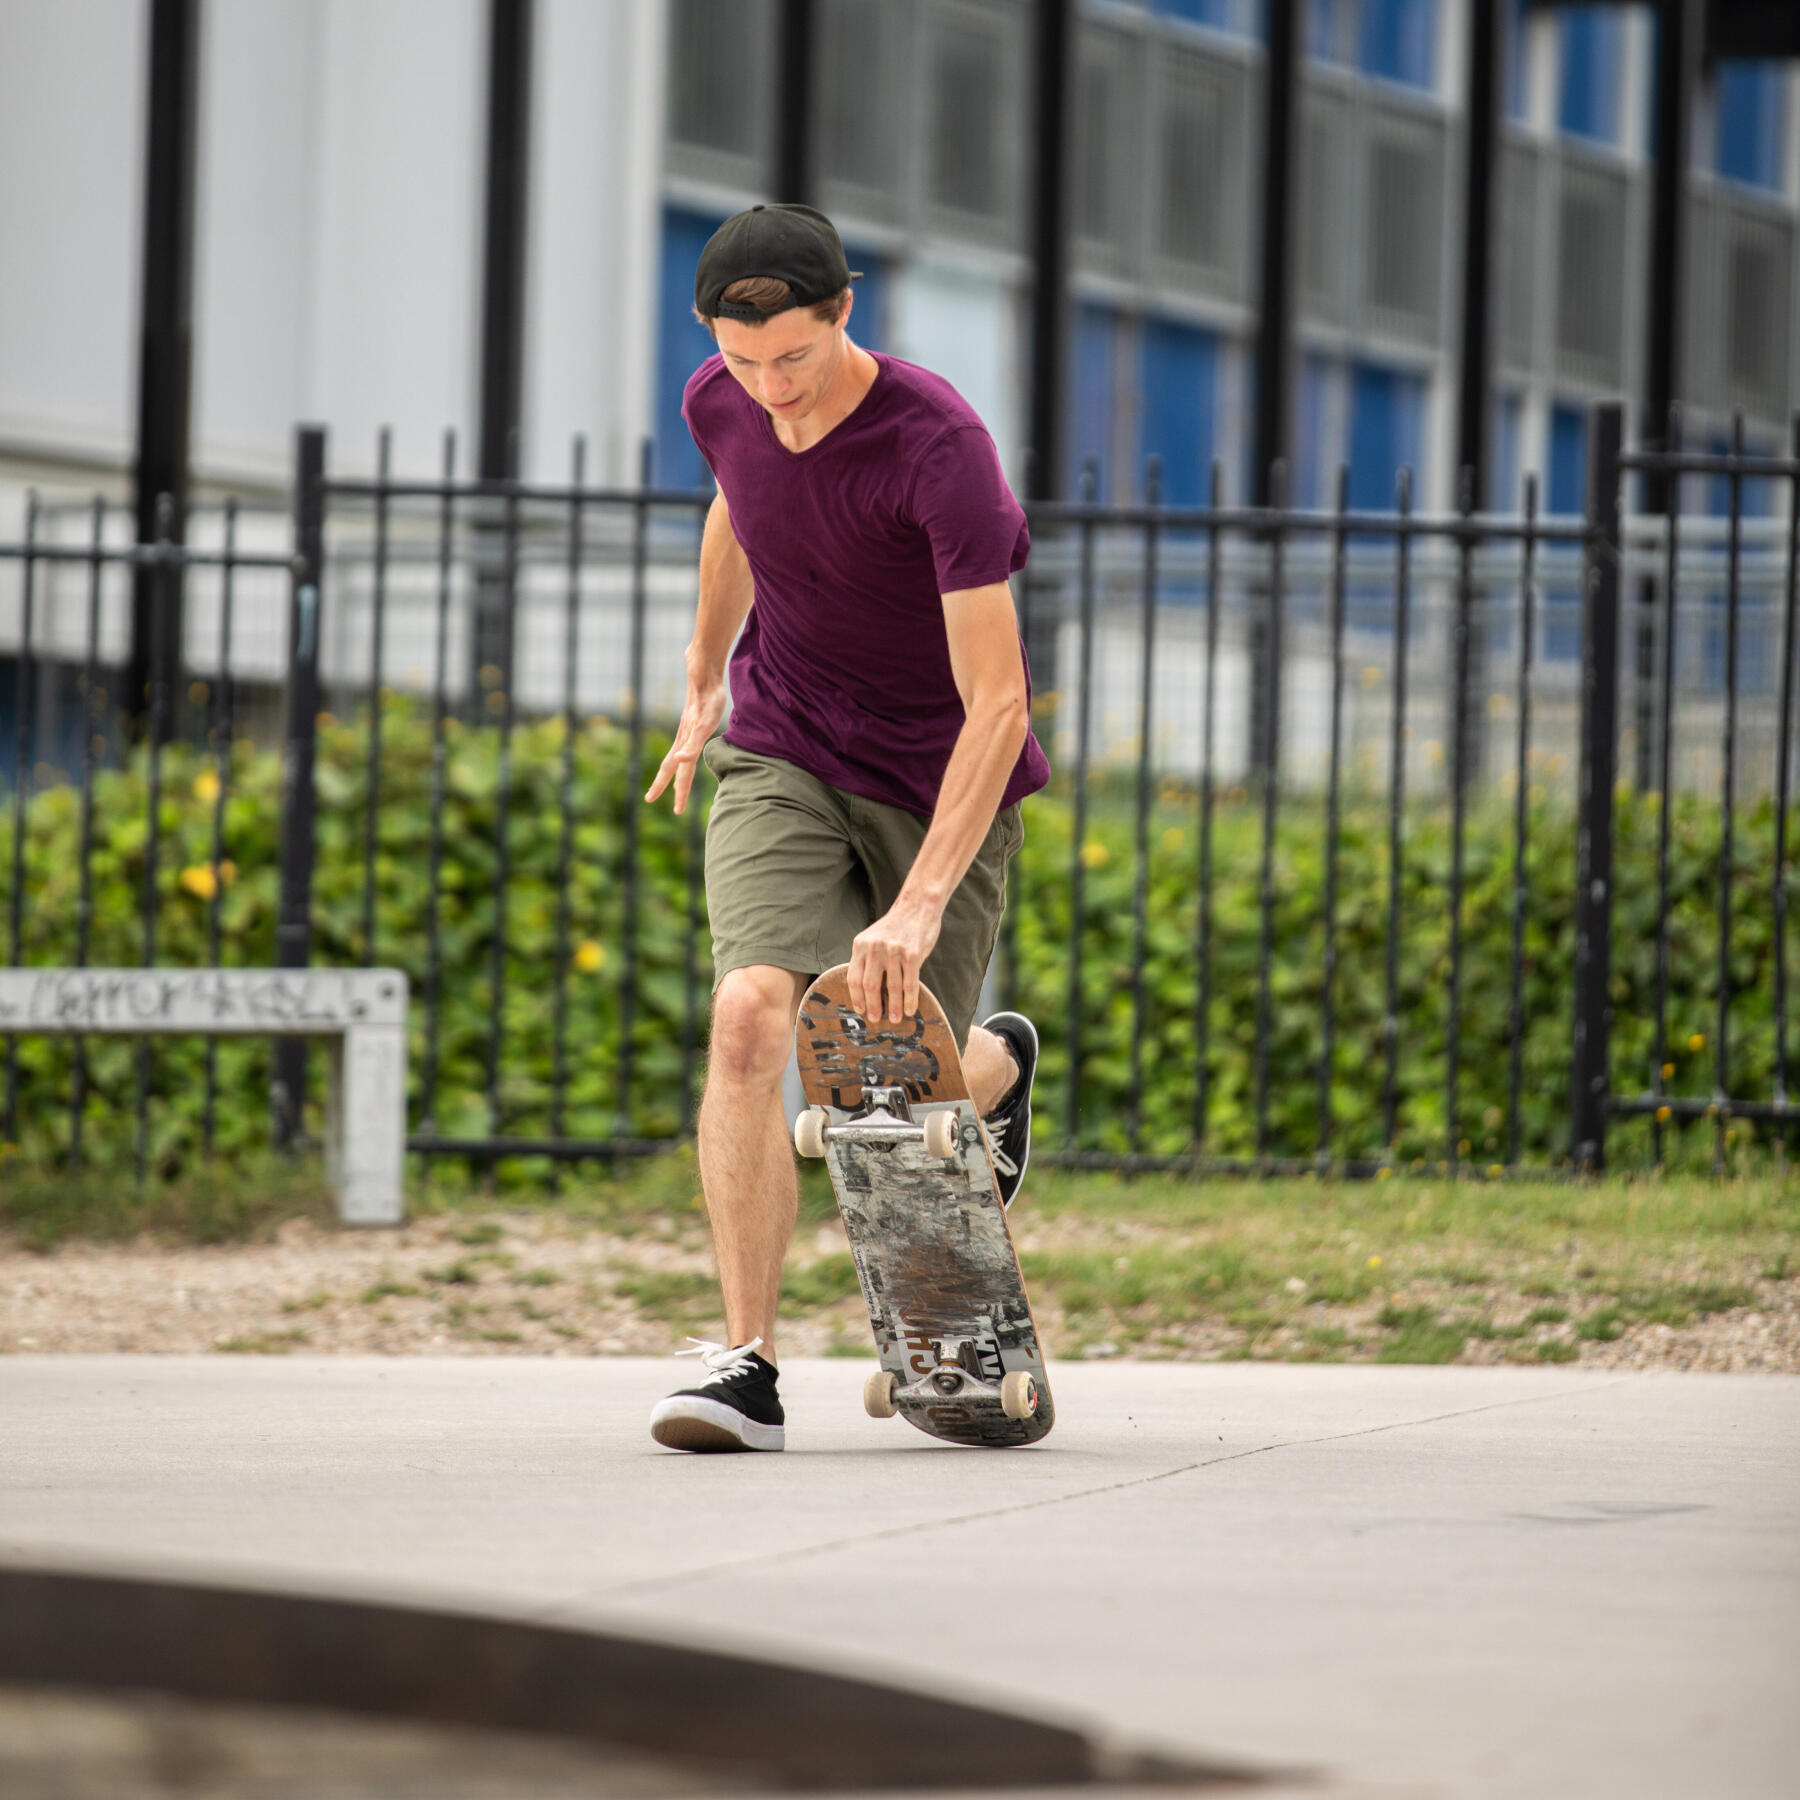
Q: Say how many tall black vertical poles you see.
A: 7